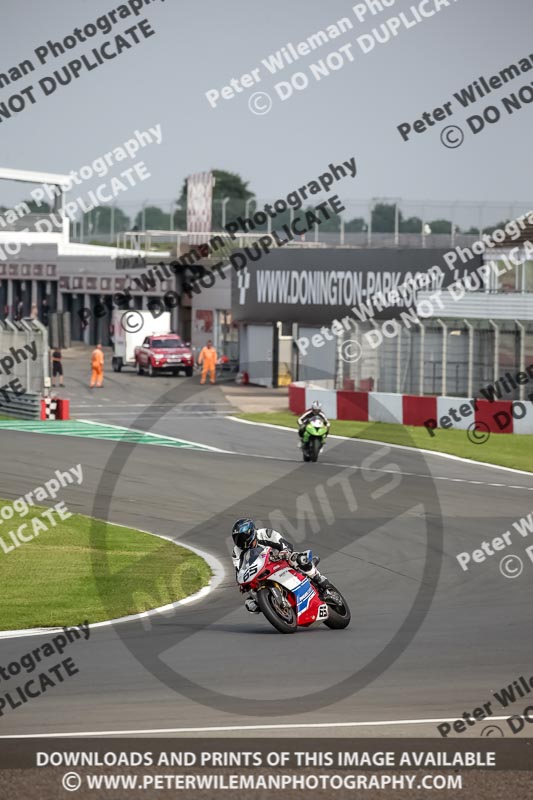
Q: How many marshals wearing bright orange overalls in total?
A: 2